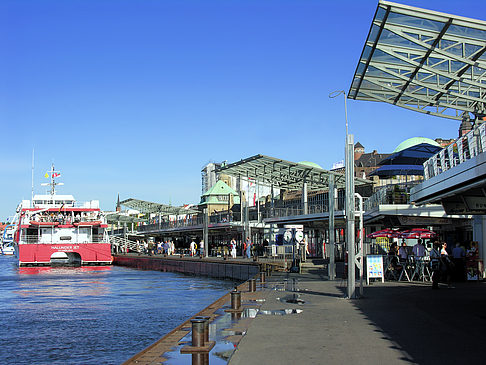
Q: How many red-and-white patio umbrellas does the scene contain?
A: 2